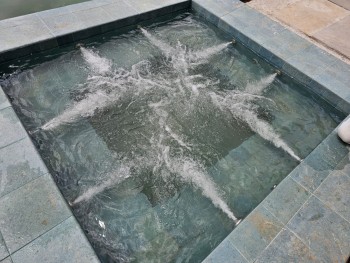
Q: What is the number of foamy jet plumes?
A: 8